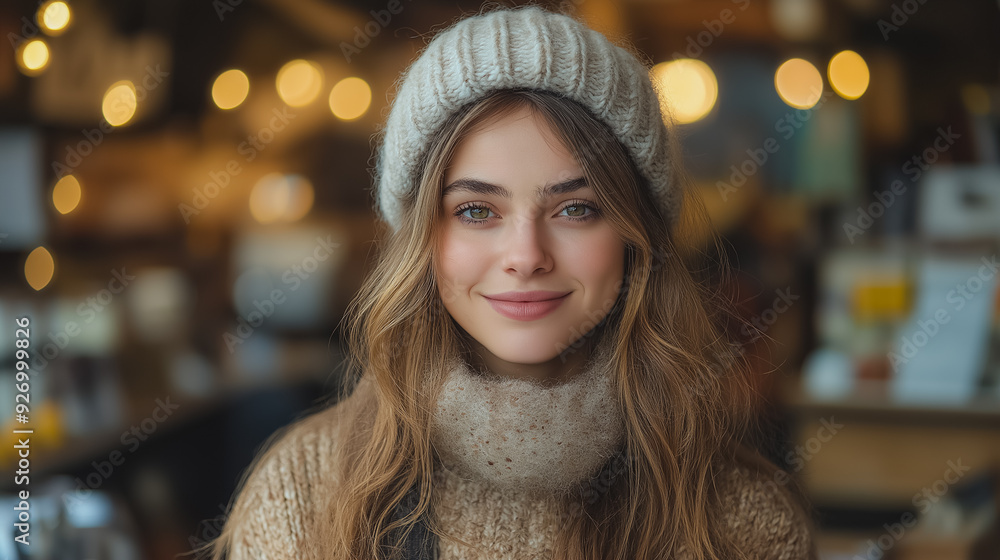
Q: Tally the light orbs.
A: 12